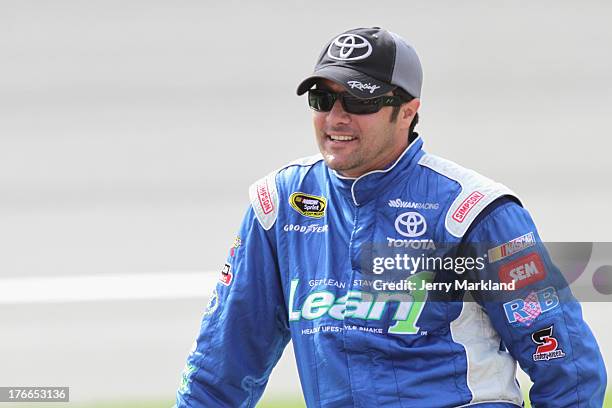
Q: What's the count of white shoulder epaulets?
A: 2